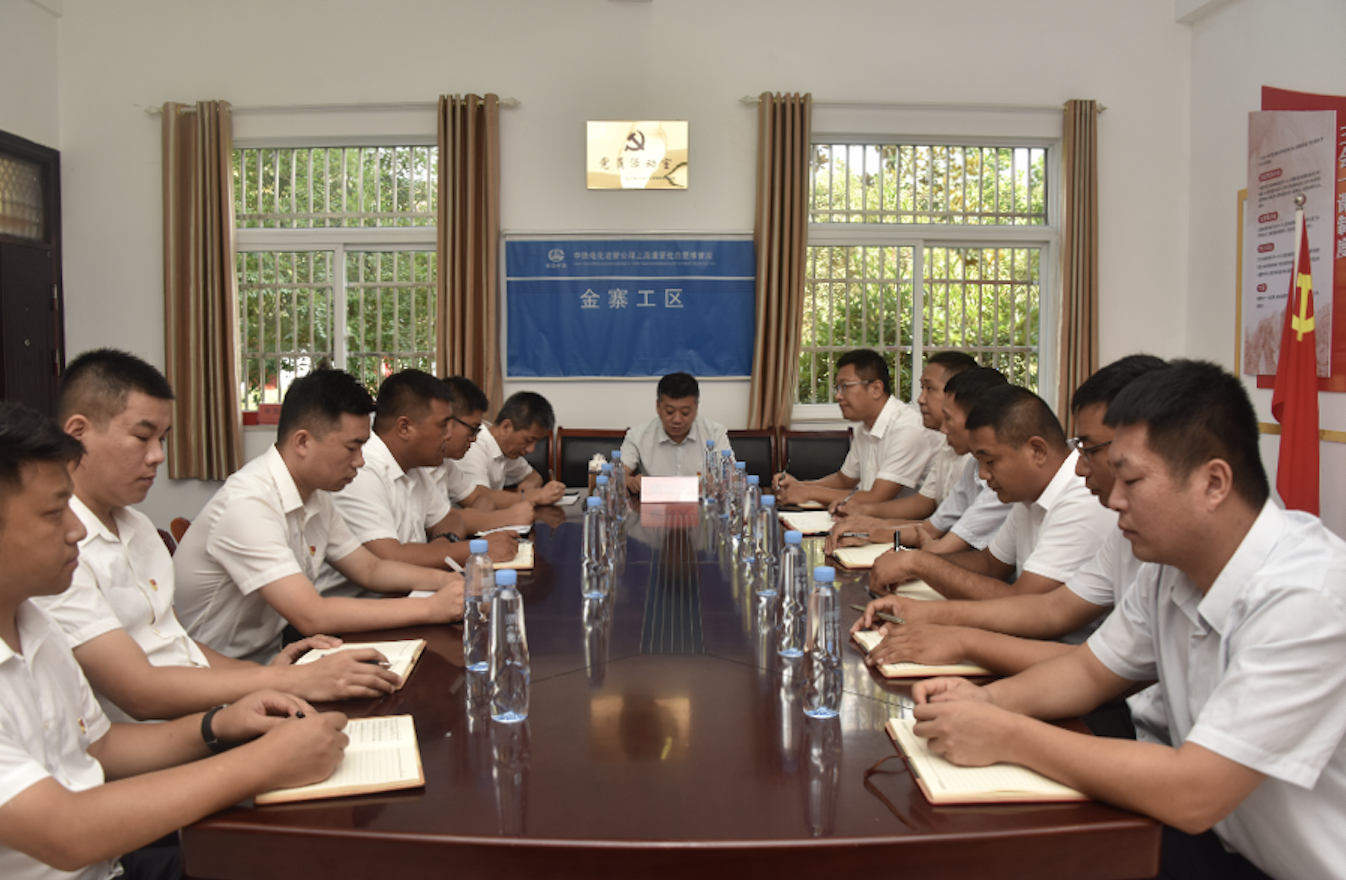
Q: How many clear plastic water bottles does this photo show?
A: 13